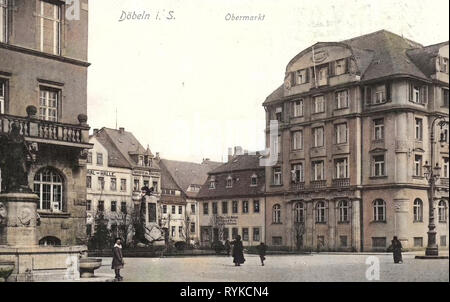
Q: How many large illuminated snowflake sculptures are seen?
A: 0